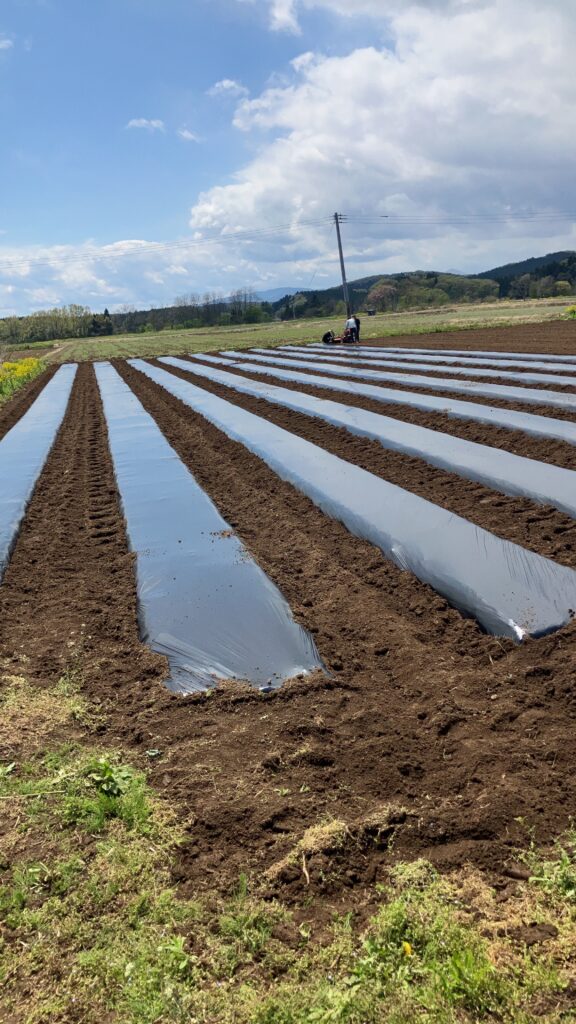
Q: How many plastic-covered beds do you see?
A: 9